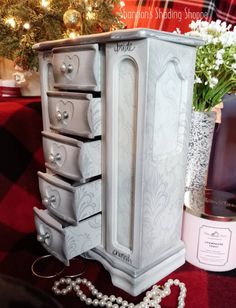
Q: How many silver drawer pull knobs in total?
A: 5